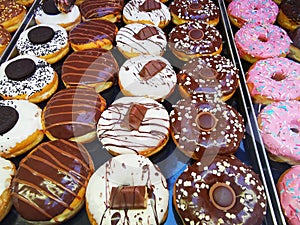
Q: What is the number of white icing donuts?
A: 10